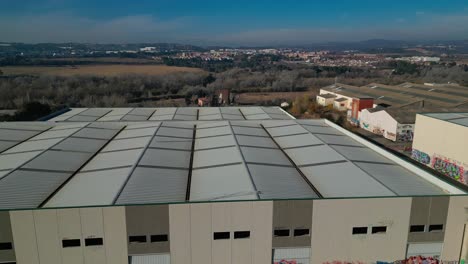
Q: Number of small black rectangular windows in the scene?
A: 13